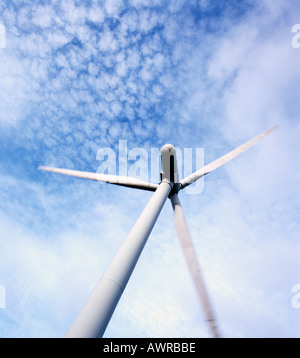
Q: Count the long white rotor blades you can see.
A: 3